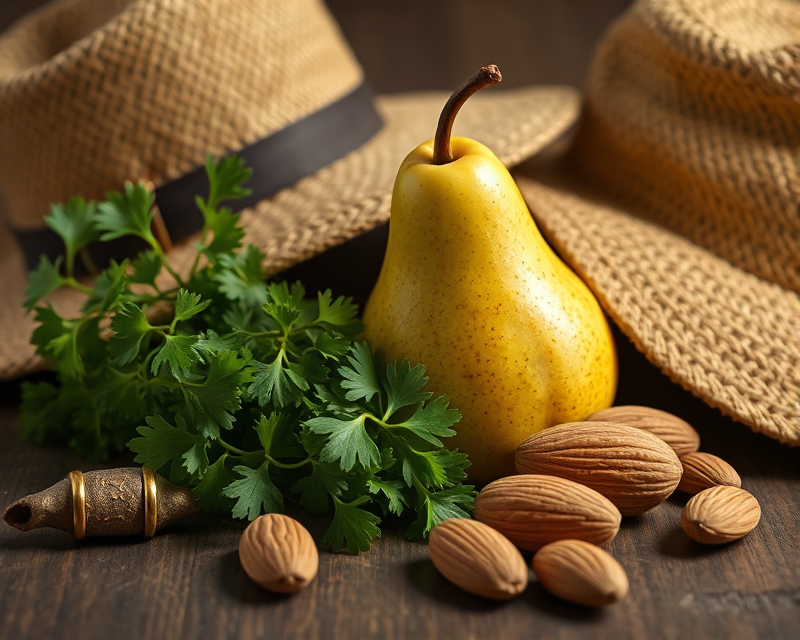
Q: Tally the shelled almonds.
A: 8